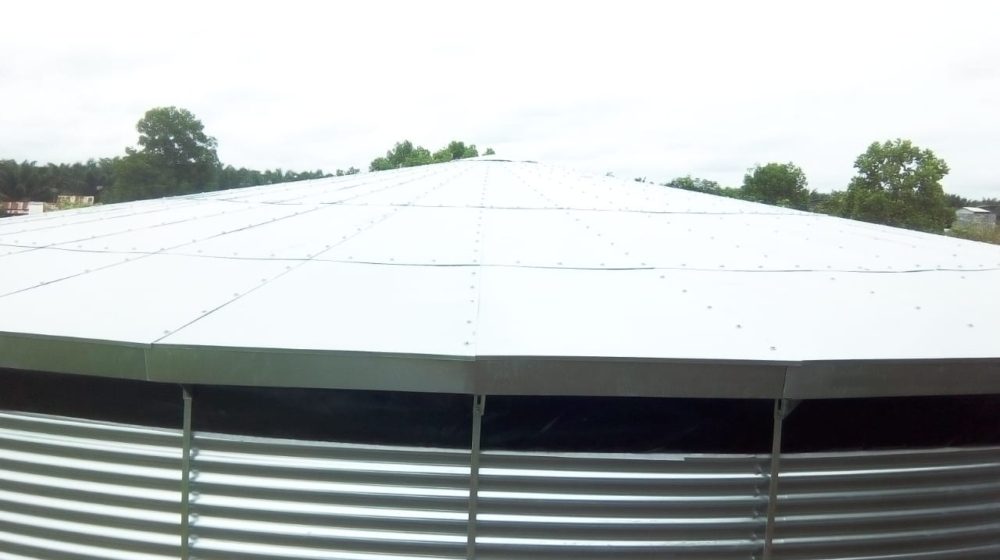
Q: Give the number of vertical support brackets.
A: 3